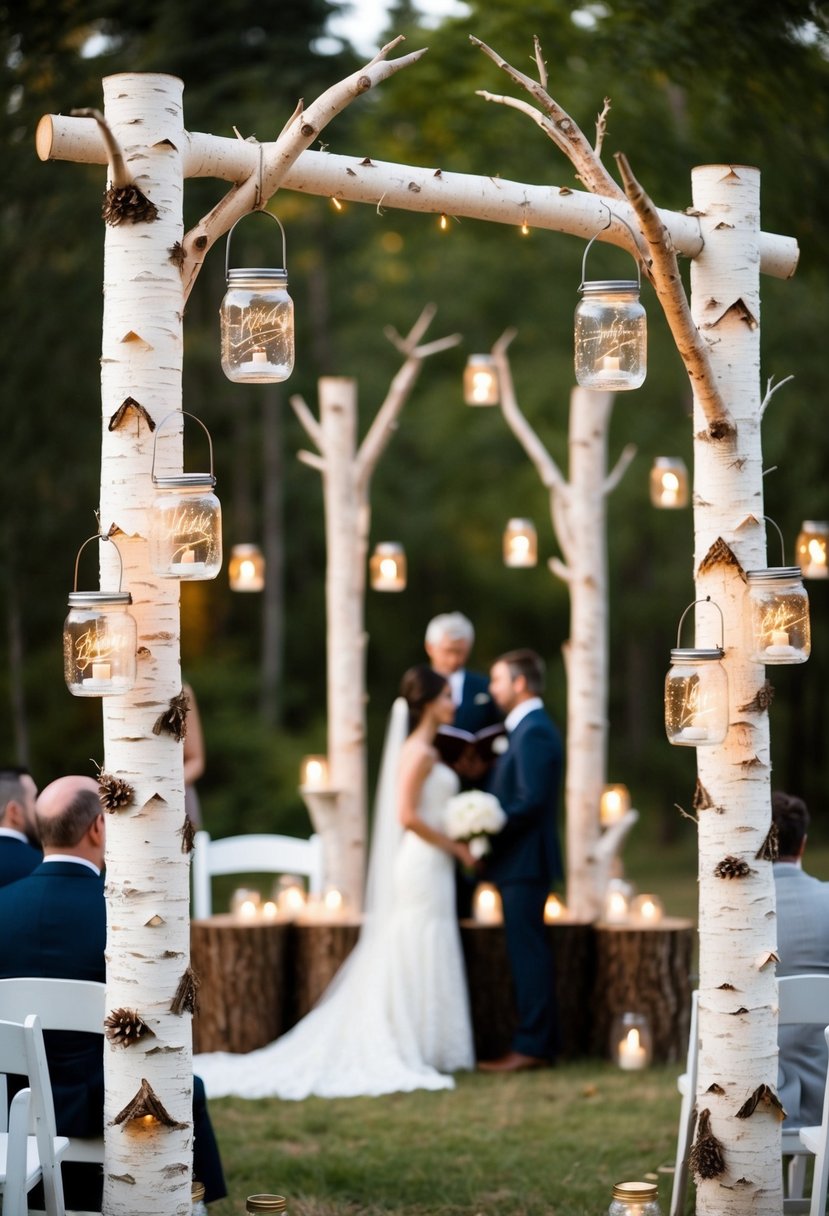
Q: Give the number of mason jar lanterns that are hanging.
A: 12